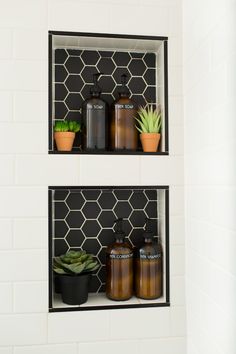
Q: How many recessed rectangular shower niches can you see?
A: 2